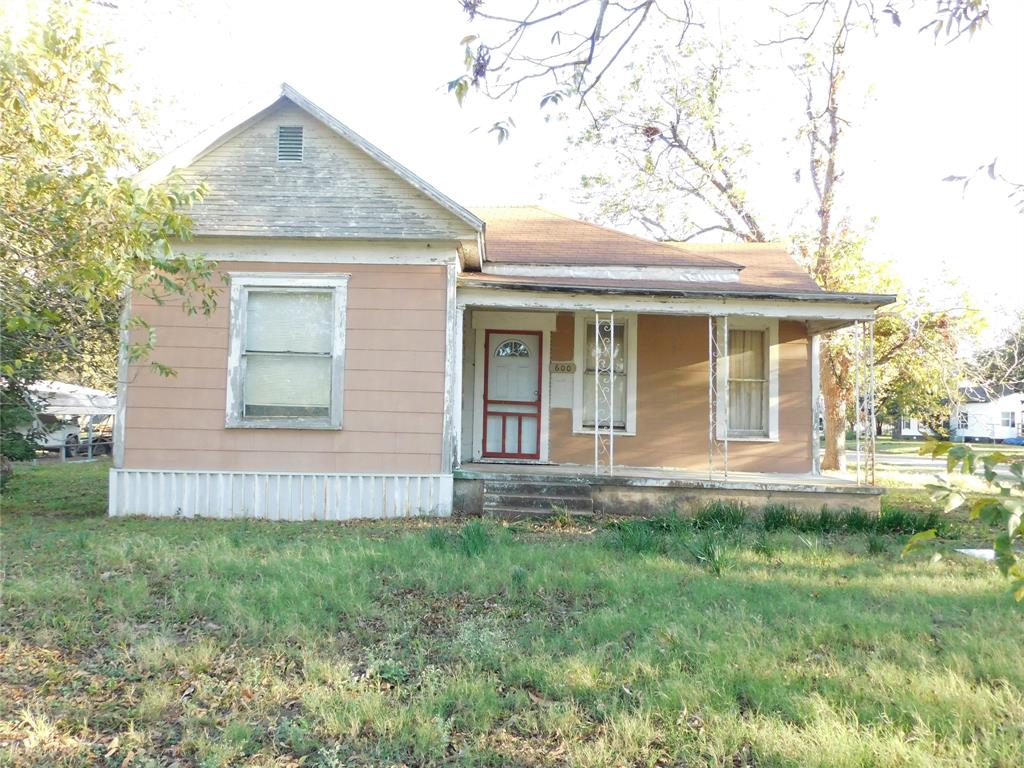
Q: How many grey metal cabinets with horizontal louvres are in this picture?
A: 0